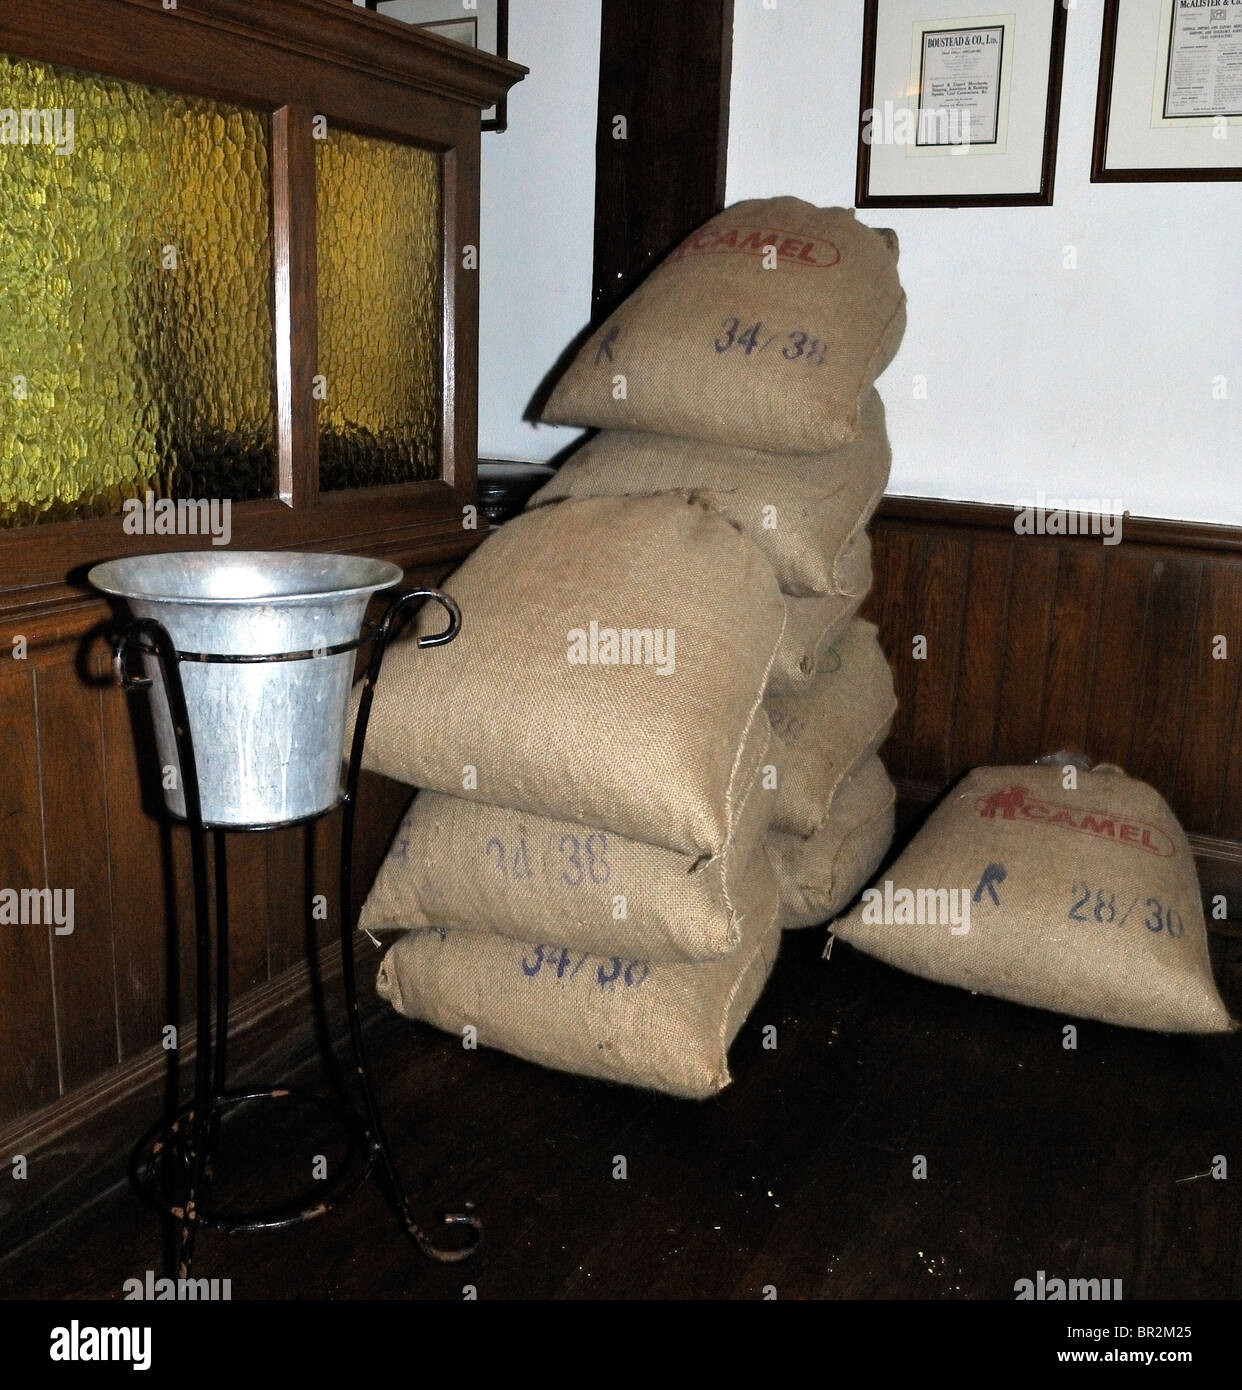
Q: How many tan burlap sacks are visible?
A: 9